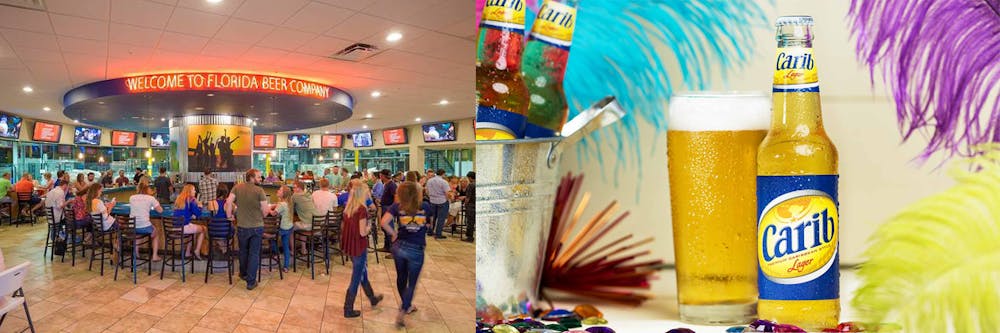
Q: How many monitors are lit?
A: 11